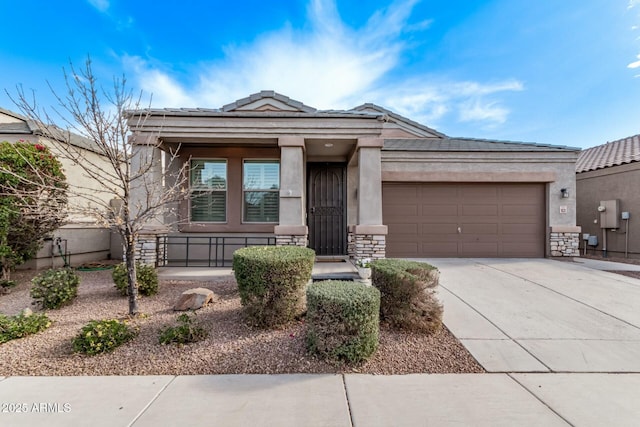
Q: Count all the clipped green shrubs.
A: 3